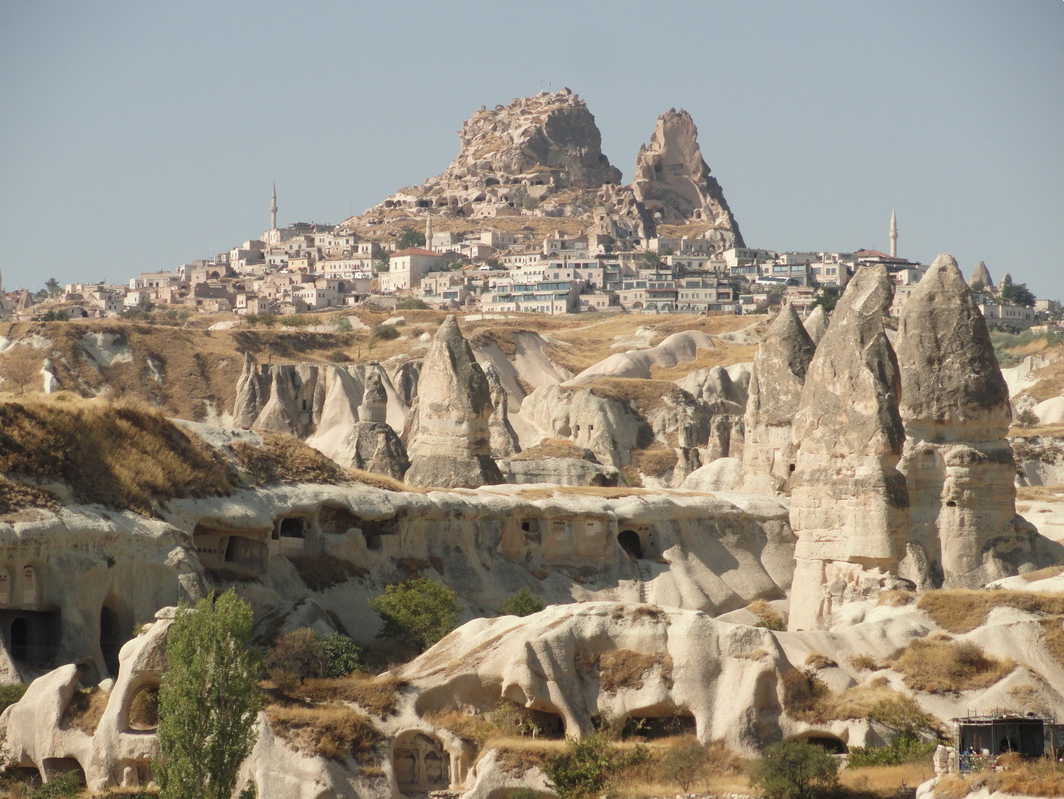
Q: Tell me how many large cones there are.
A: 4